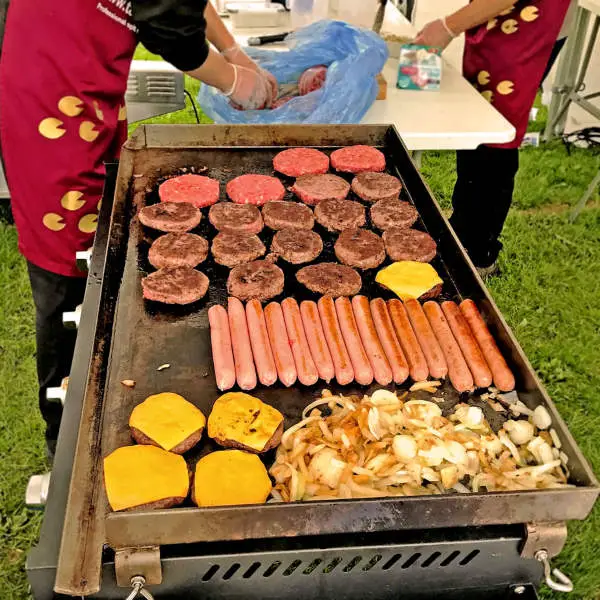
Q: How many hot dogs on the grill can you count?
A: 15